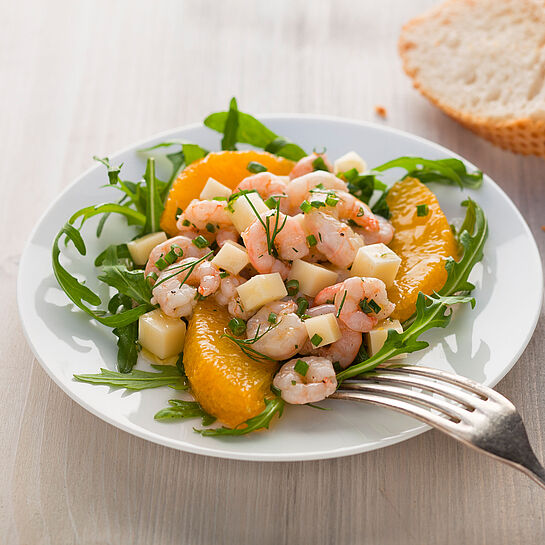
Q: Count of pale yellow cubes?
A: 11